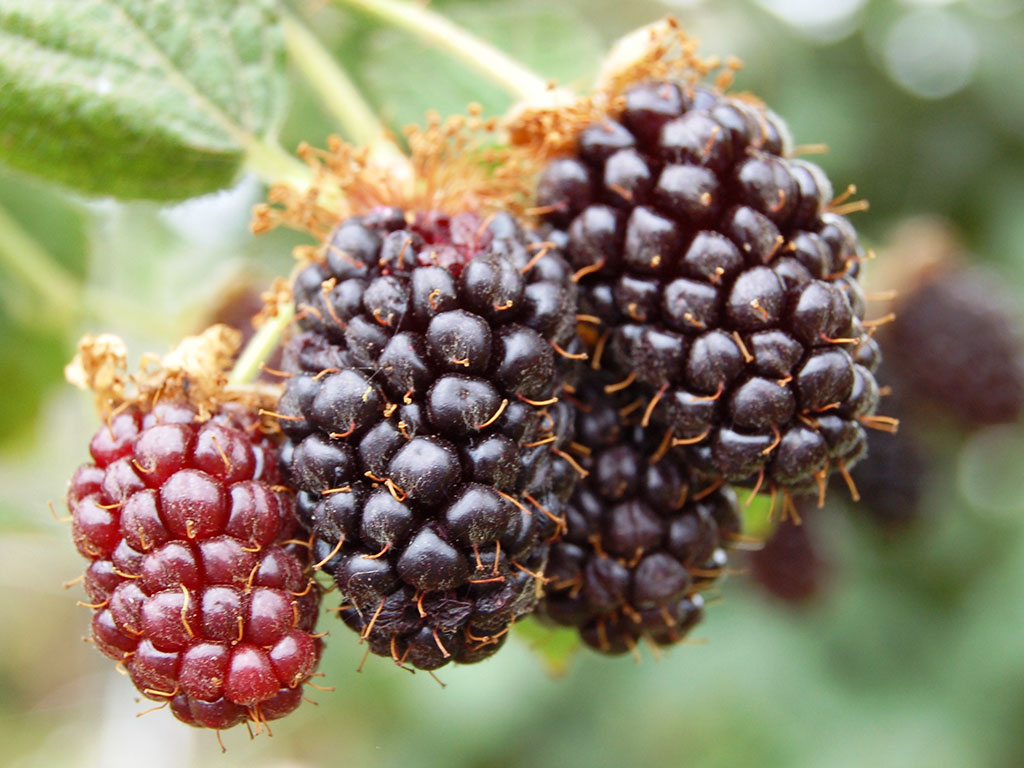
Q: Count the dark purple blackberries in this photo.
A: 3